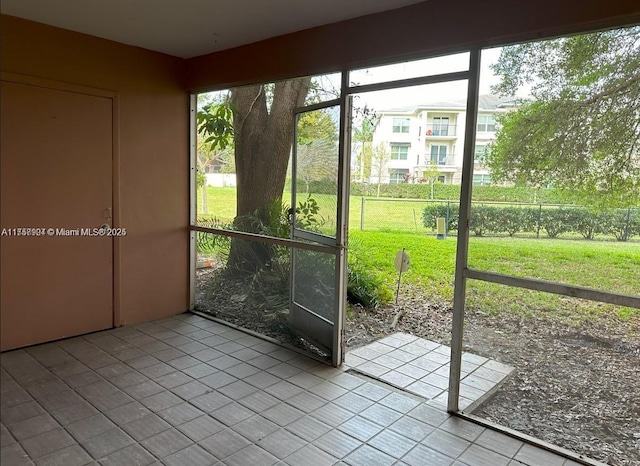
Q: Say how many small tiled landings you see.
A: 1